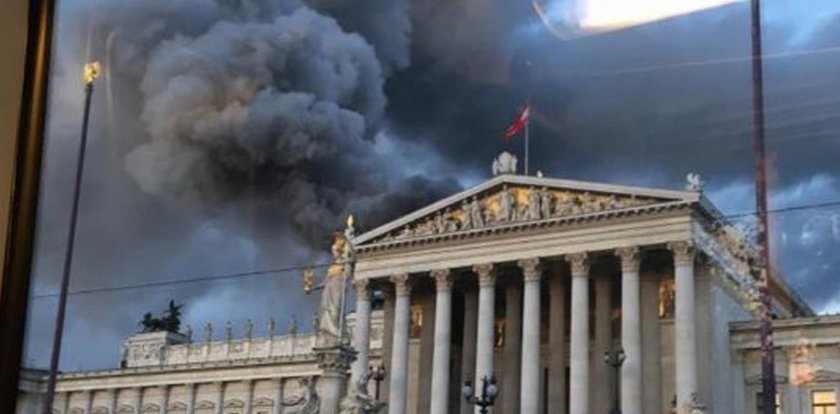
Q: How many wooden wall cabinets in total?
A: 0